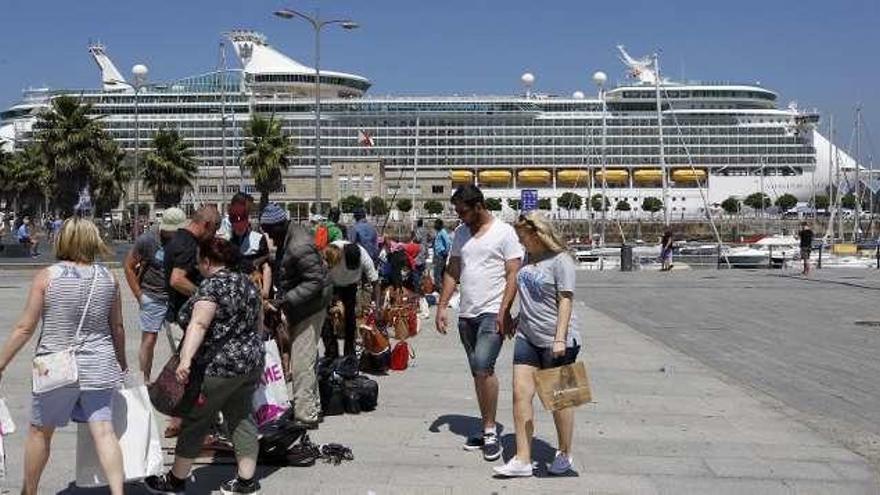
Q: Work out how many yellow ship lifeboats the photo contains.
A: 7